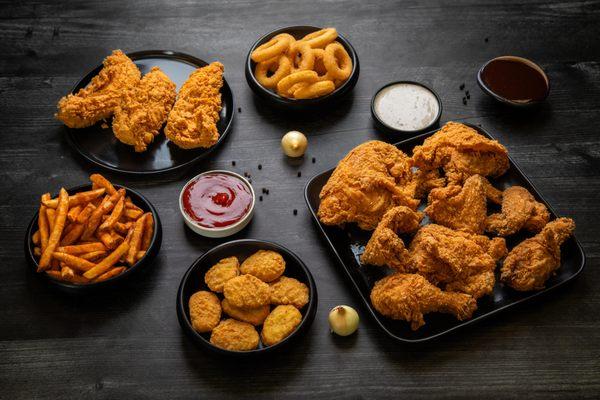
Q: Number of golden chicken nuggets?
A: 8